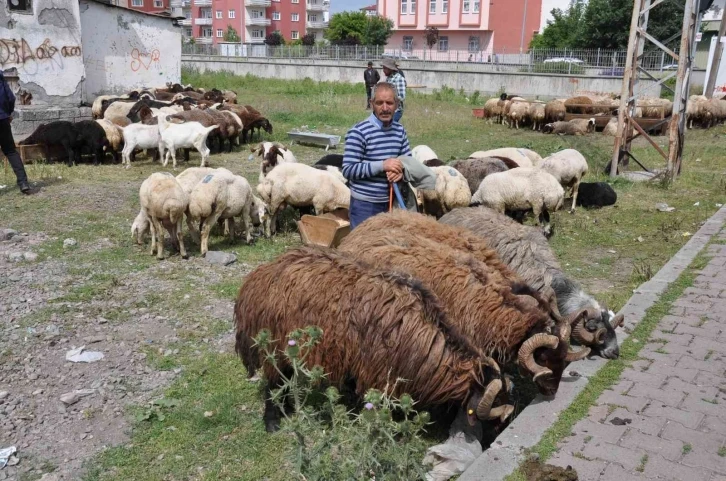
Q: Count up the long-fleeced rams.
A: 4